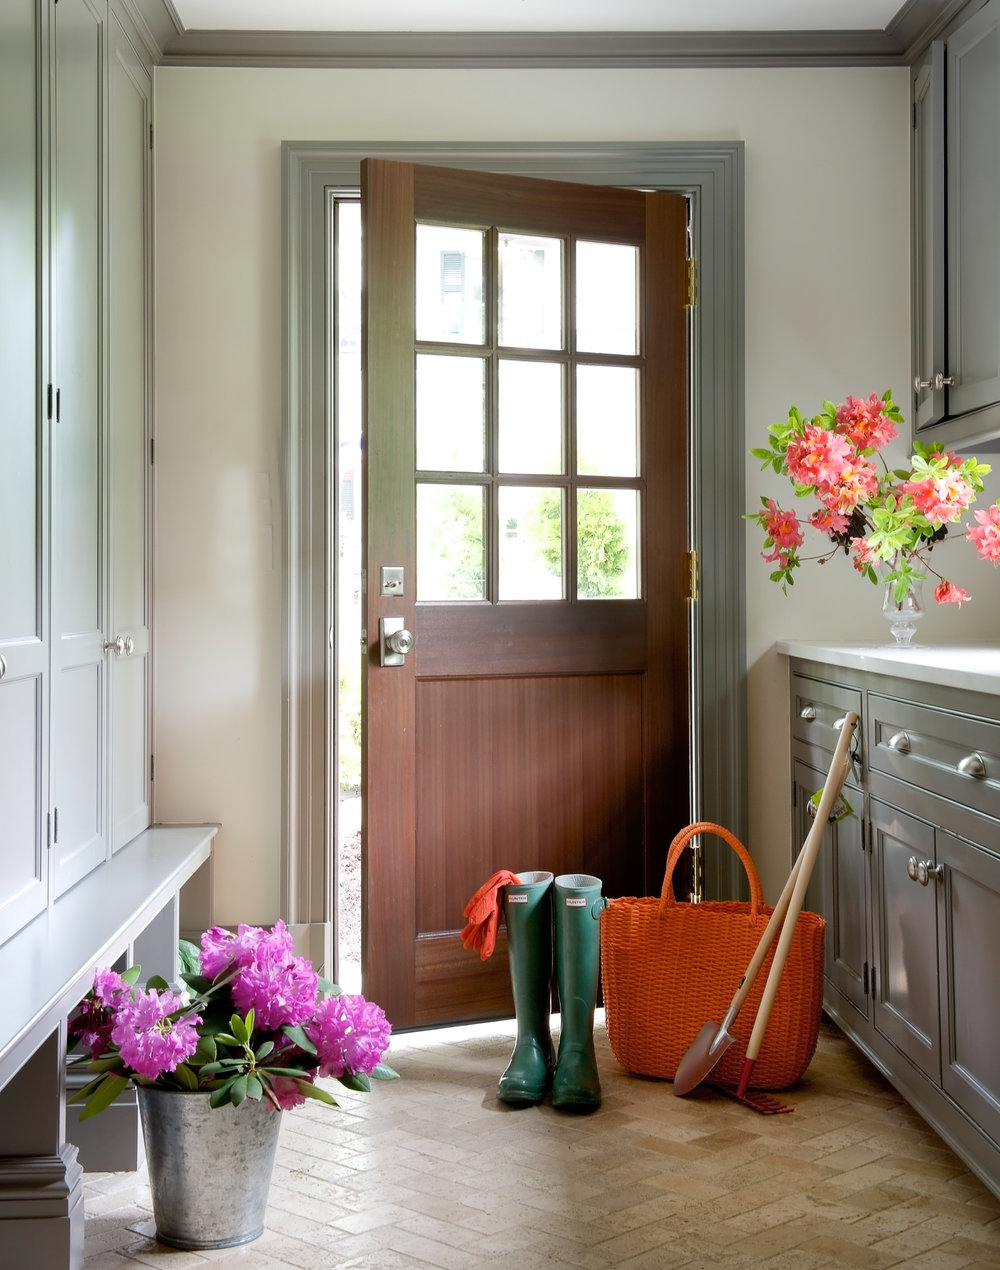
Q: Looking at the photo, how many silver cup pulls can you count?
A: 4